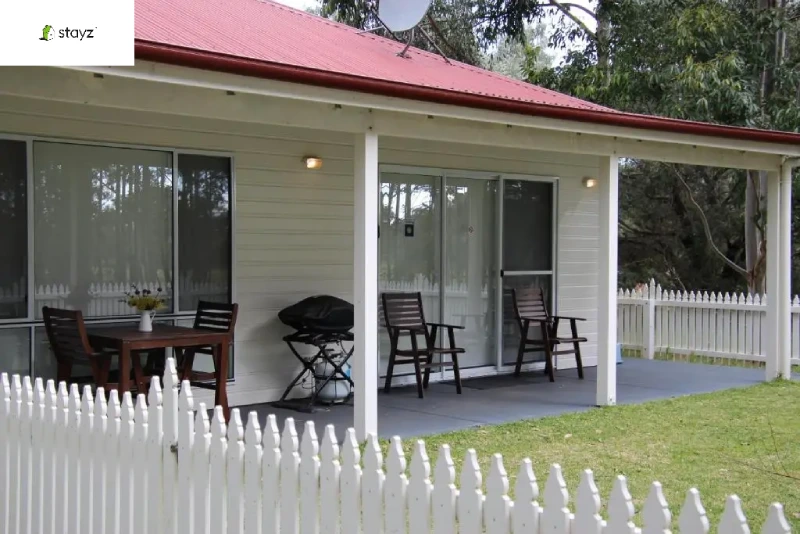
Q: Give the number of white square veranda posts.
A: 3